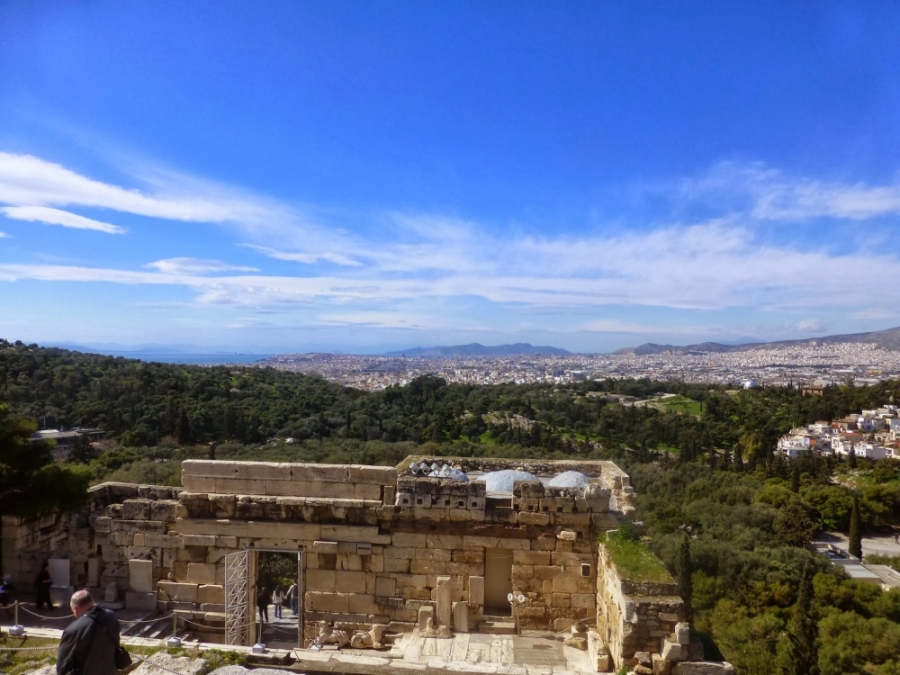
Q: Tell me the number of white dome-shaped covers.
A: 3